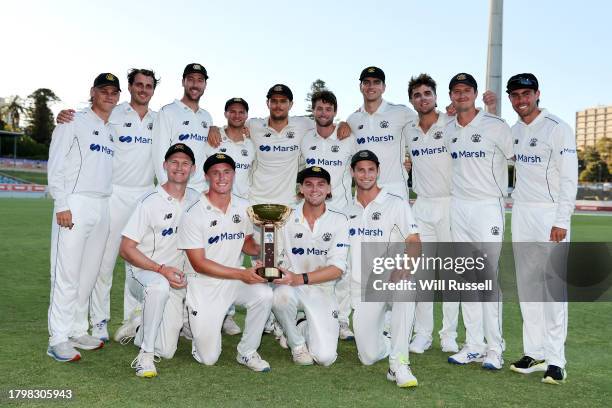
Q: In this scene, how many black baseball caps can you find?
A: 11